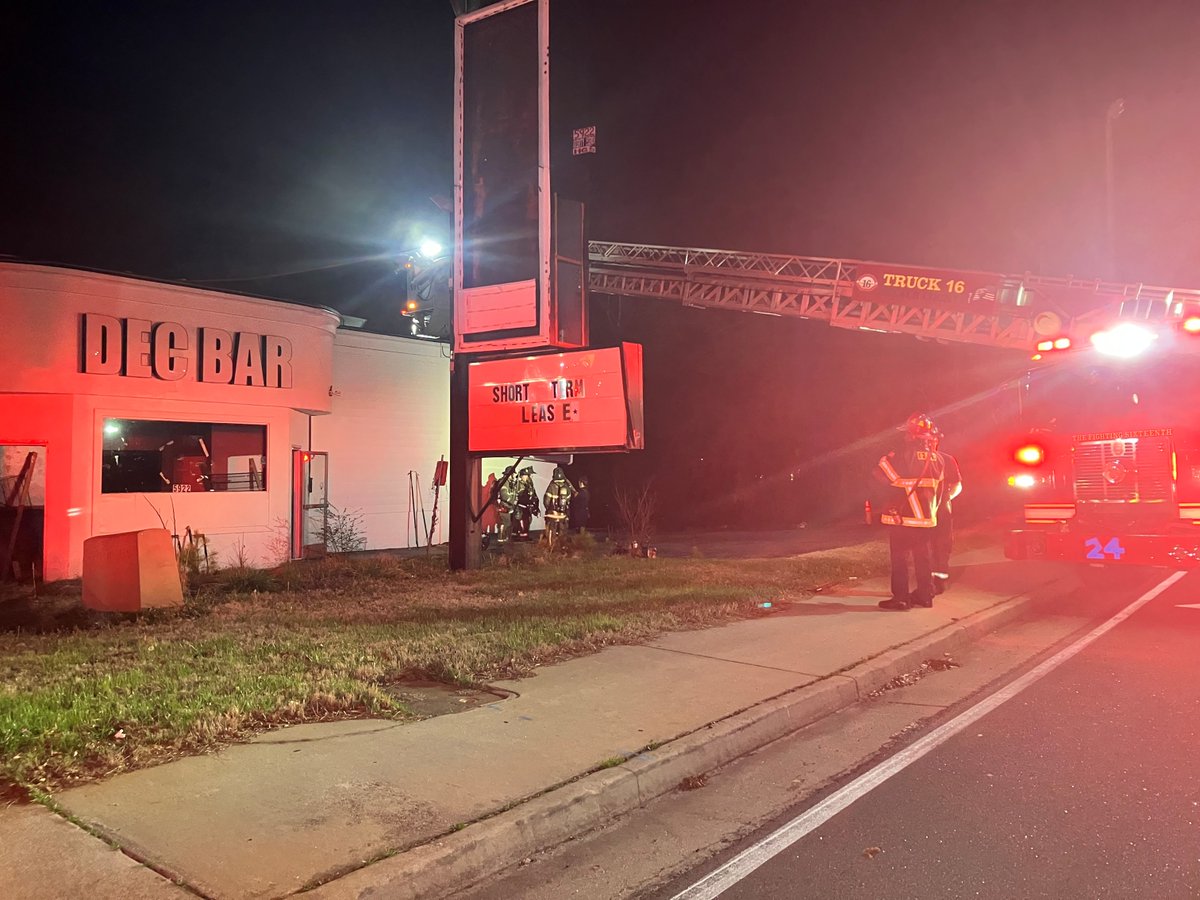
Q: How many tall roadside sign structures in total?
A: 1